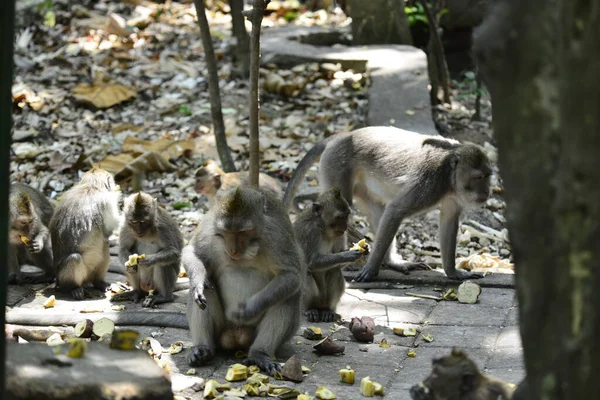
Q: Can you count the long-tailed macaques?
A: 8